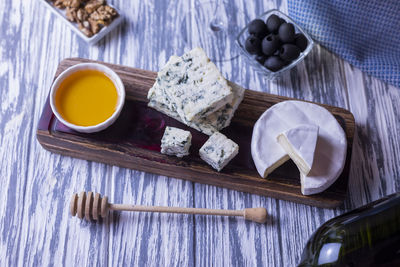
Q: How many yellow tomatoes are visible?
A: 0